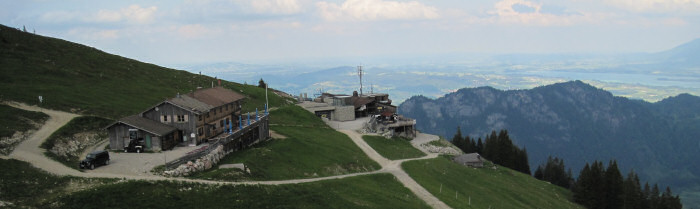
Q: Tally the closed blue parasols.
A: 6